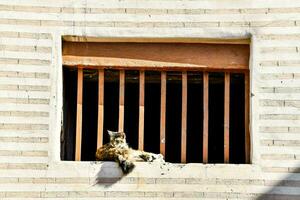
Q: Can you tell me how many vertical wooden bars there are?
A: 8